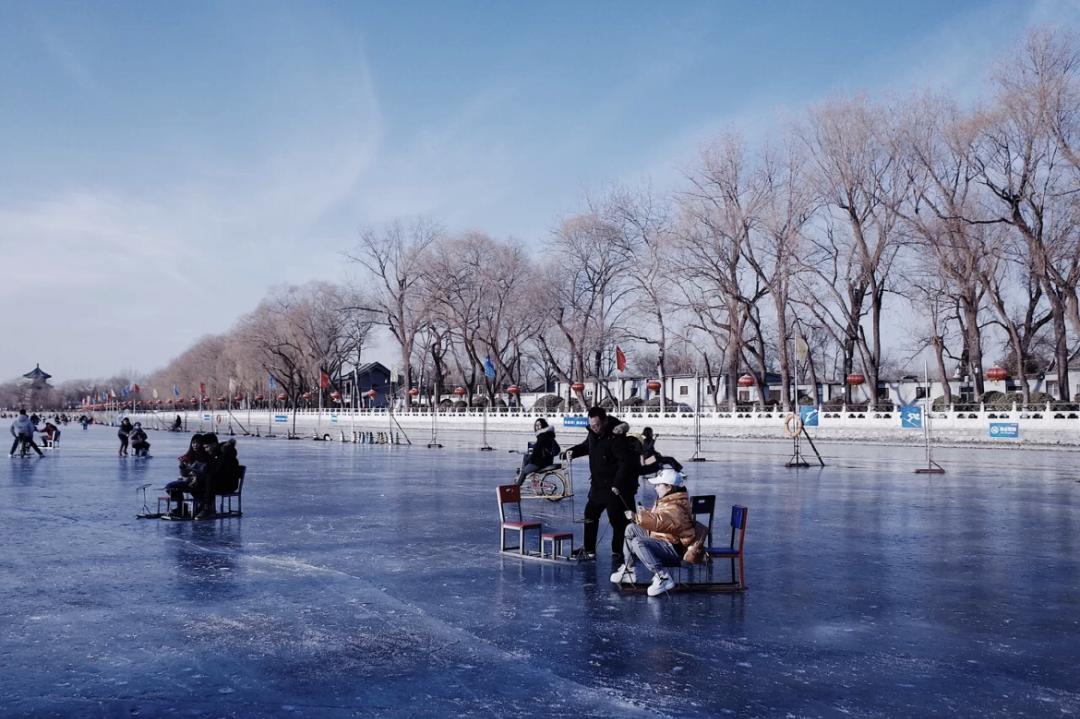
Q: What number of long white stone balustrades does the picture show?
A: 1